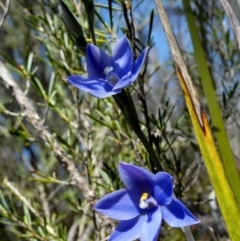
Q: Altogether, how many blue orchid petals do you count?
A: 12